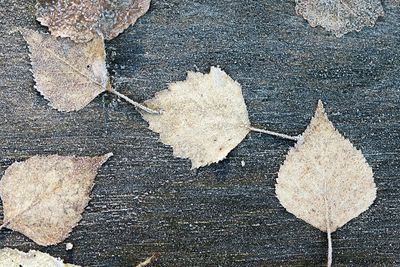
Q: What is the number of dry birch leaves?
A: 7